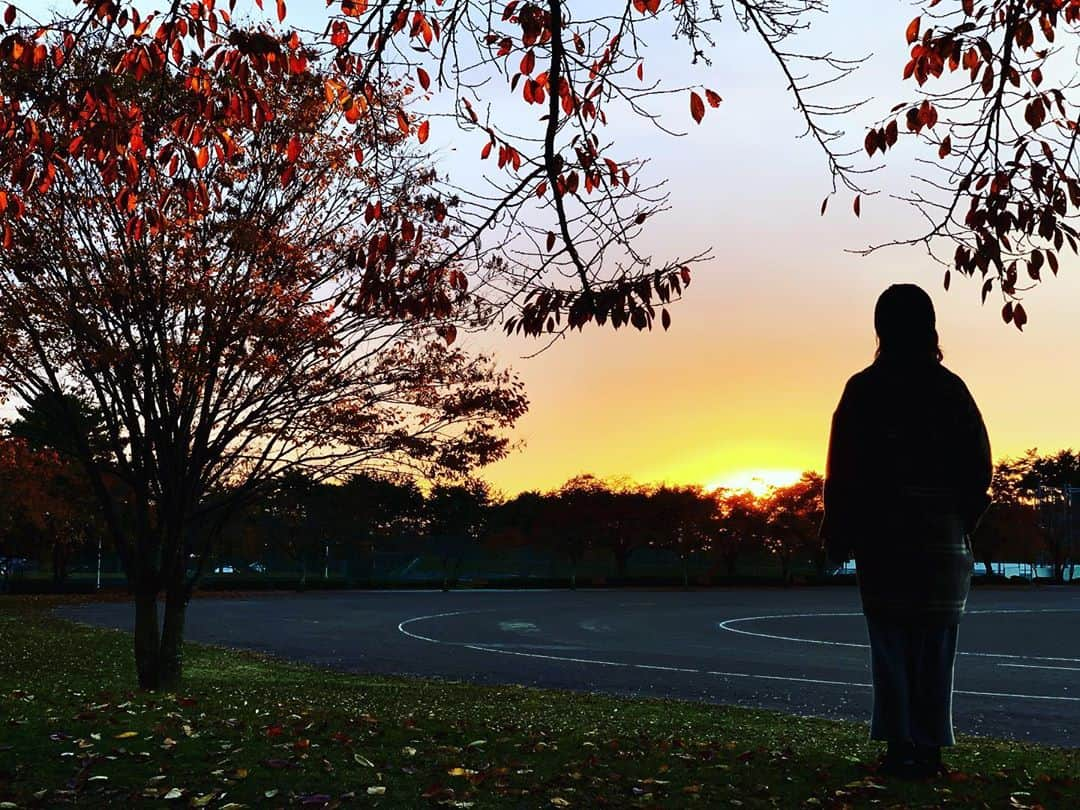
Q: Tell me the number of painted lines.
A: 3